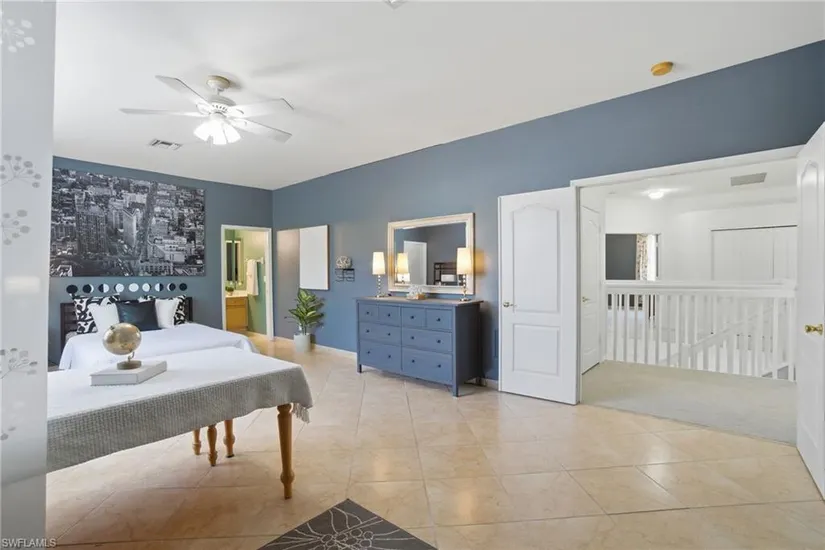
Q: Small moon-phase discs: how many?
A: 9